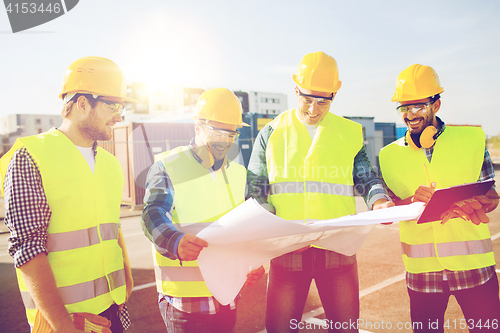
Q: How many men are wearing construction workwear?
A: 4